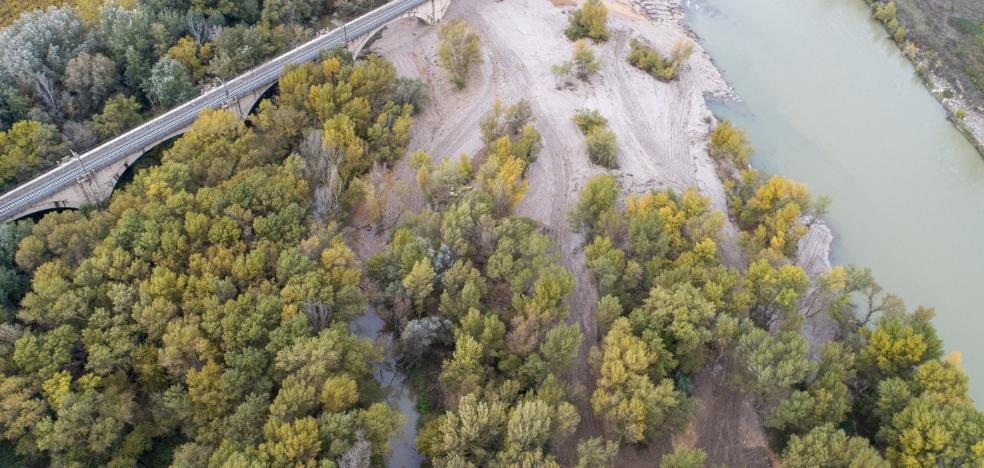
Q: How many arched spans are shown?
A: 4